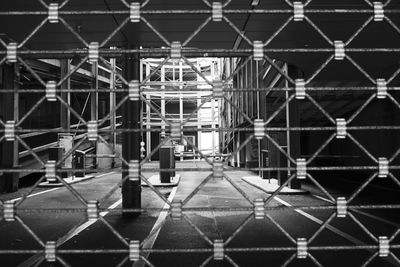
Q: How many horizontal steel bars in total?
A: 7